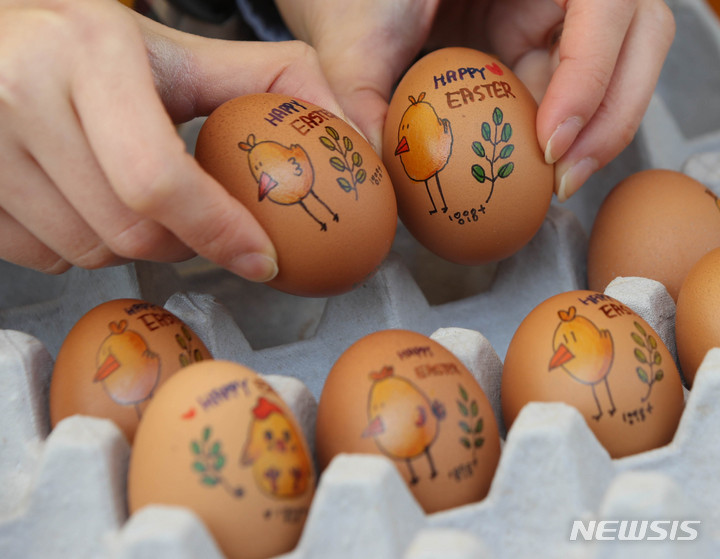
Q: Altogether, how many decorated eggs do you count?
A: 6